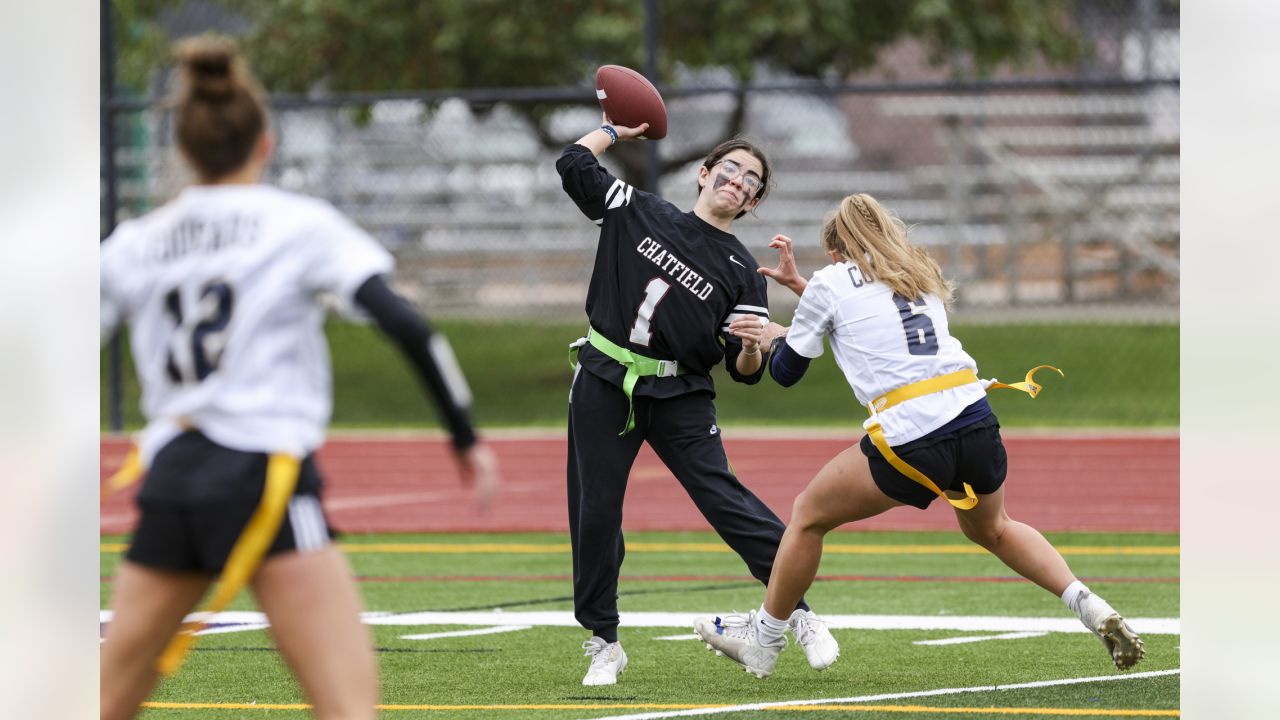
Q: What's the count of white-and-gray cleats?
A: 4